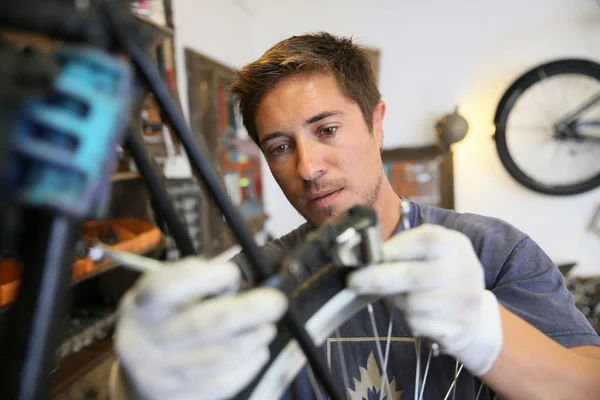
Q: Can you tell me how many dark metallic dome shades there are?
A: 1